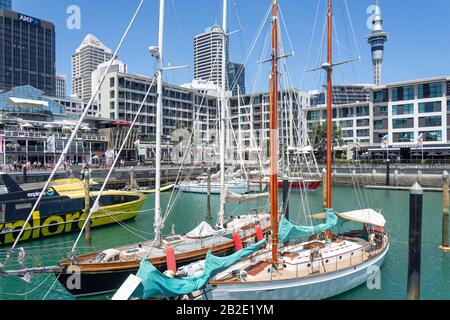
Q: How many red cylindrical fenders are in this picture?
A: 3